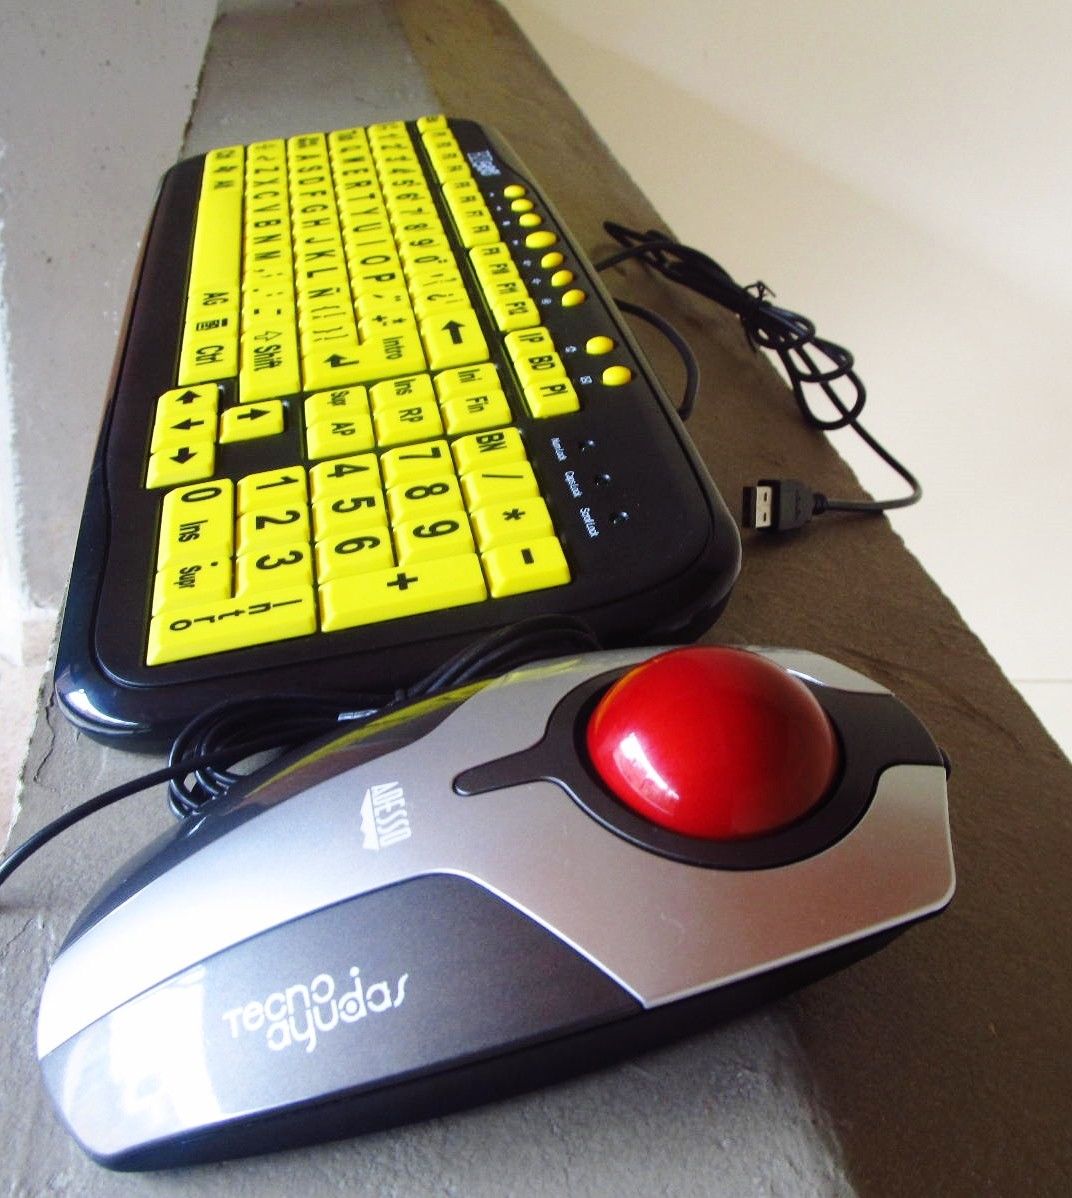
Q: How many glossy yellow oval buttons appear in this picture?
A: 9